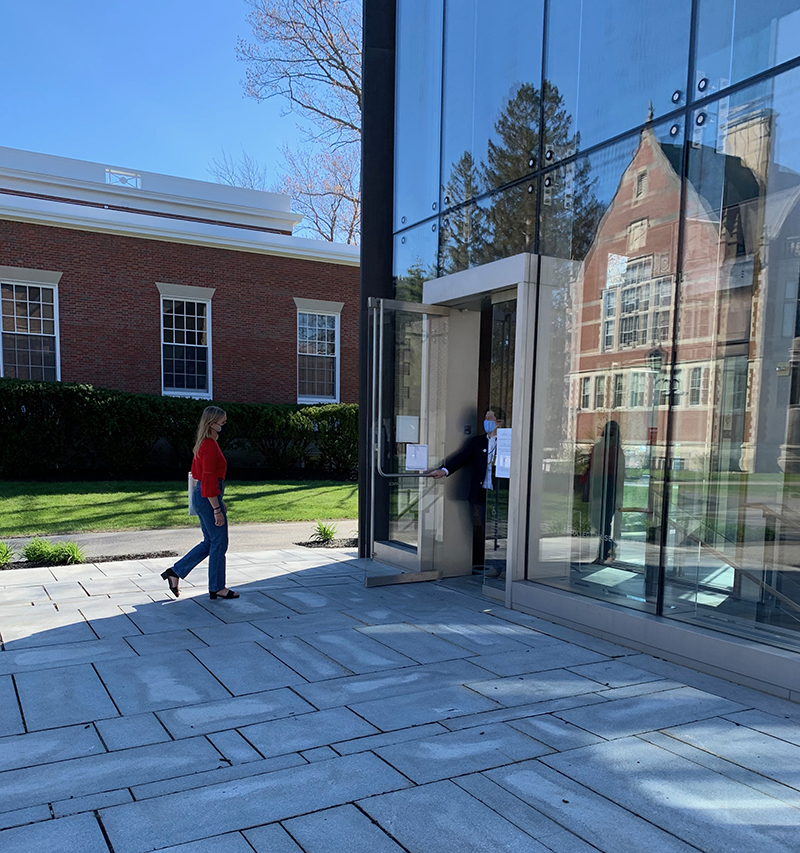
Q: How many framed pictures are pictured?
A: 0